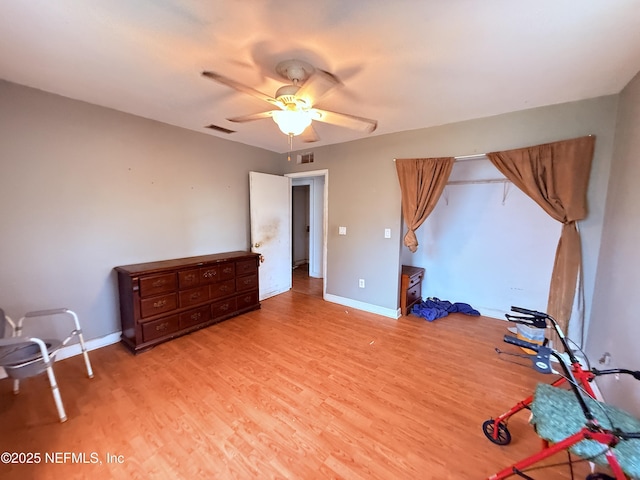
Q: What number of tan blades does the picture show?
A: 5